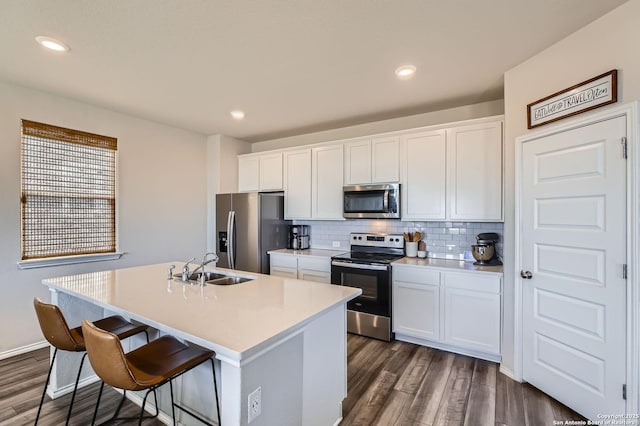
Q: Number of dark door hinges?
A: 3